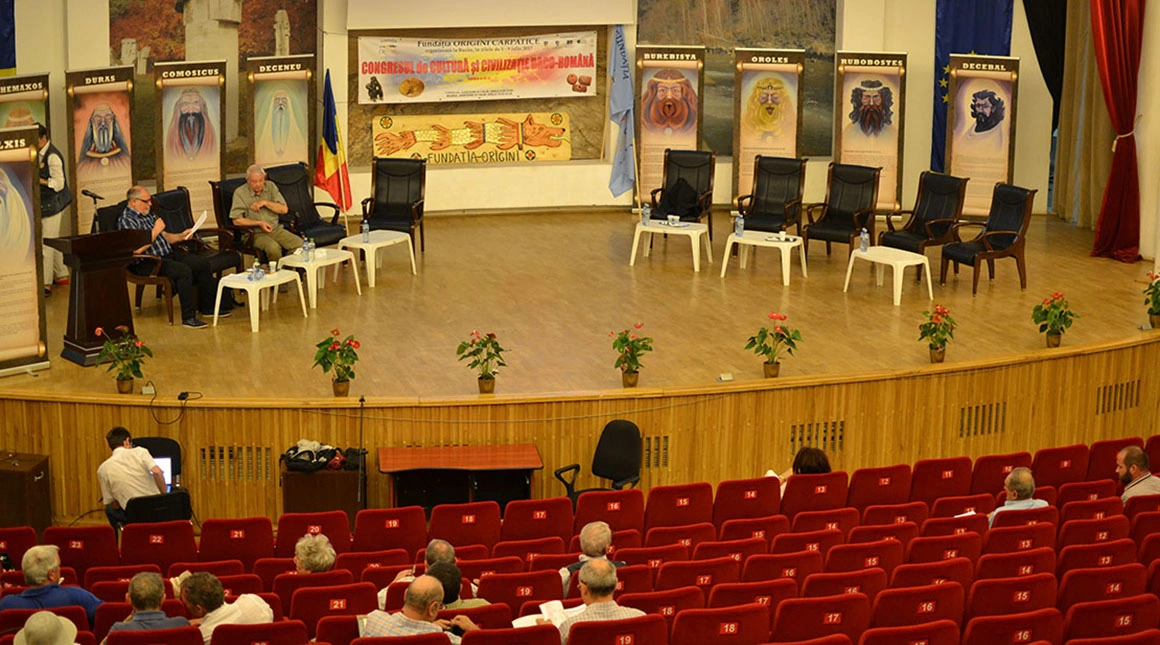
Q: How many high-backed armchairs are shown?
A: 10